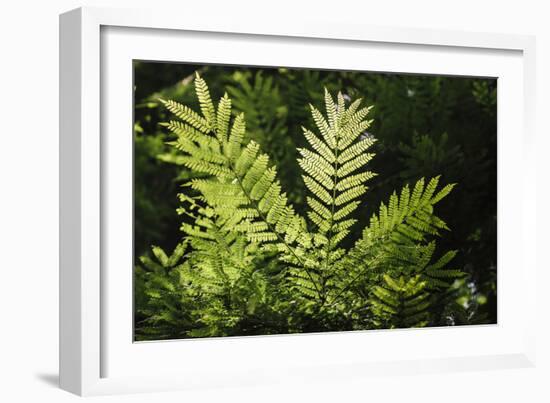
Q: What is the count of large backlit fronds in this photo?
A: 3